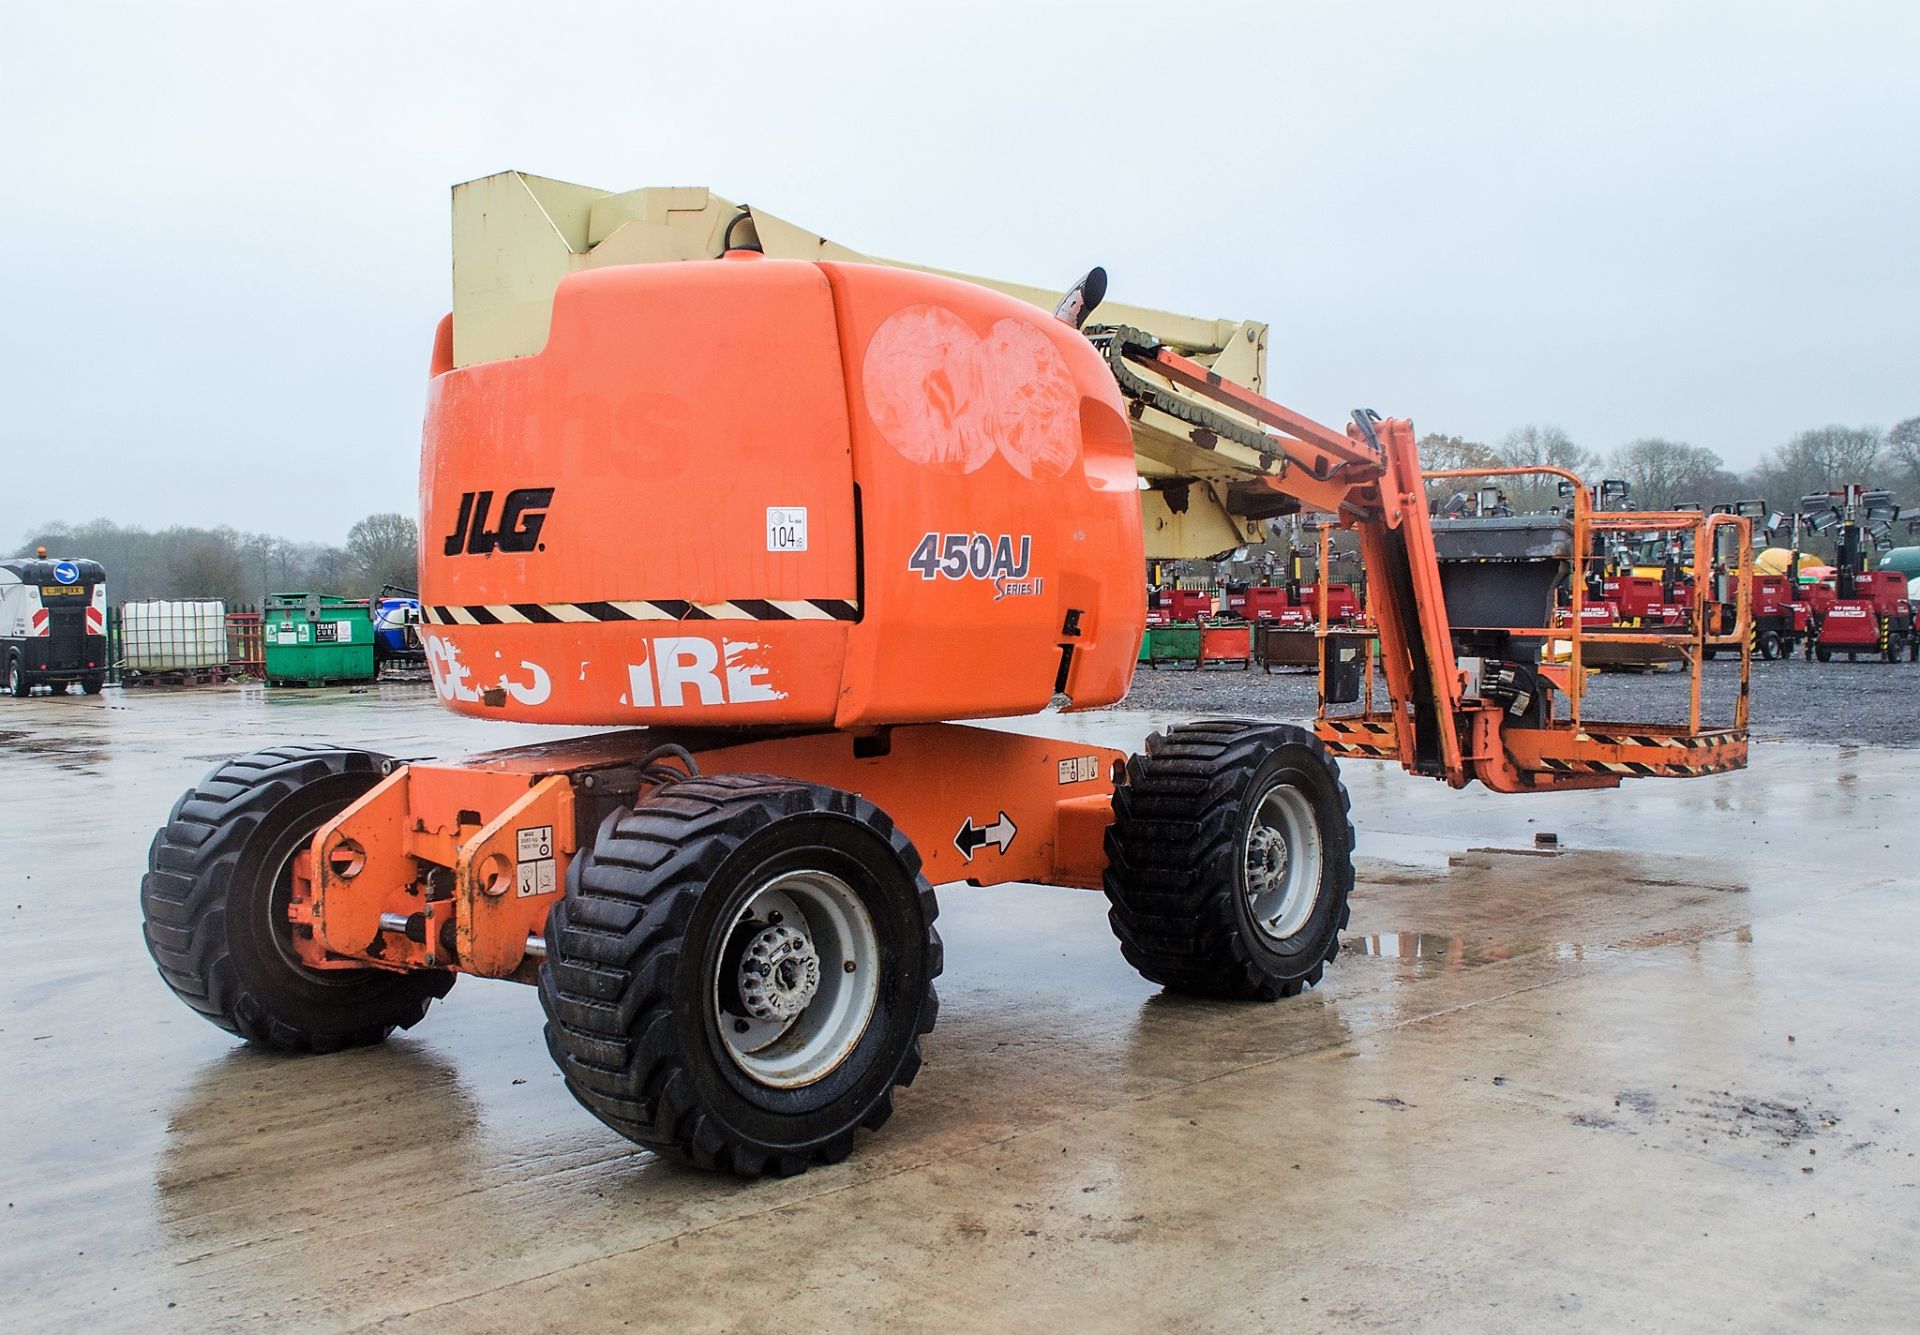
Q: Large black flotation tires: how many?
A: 3